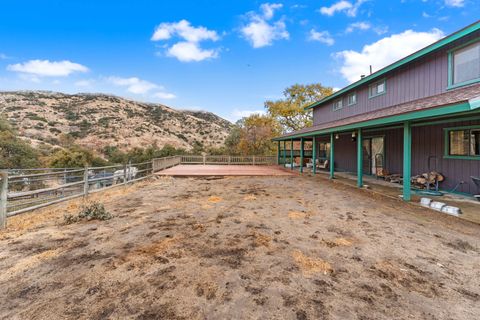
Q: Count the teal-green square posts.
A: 8